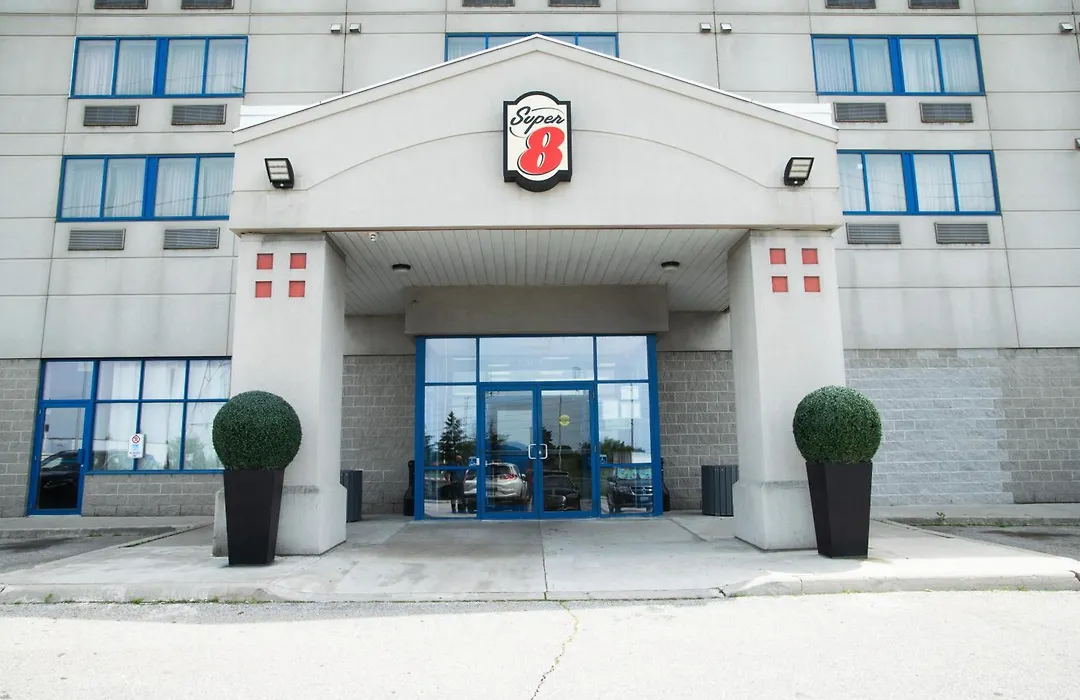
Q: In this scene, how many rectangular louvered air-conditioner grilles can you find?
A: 14